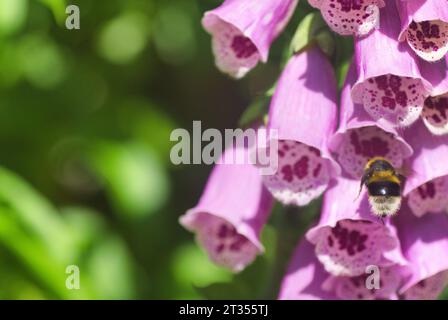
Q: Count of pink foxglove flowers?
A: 13